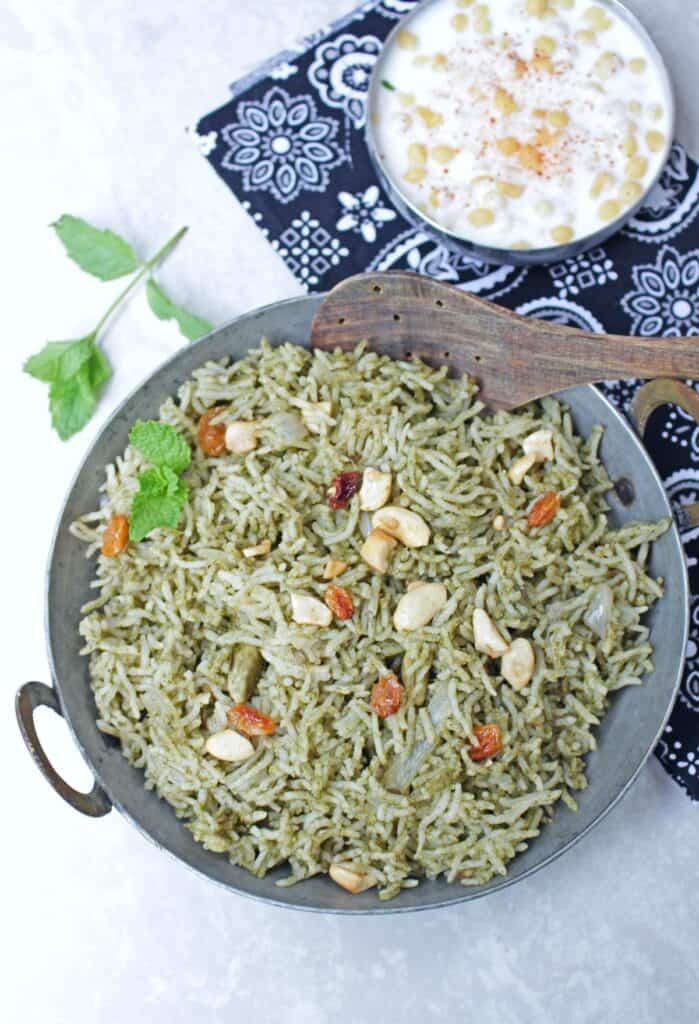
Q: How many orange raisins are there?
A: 7